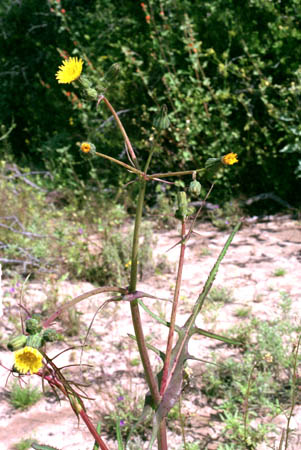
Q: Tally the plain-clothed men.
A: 0